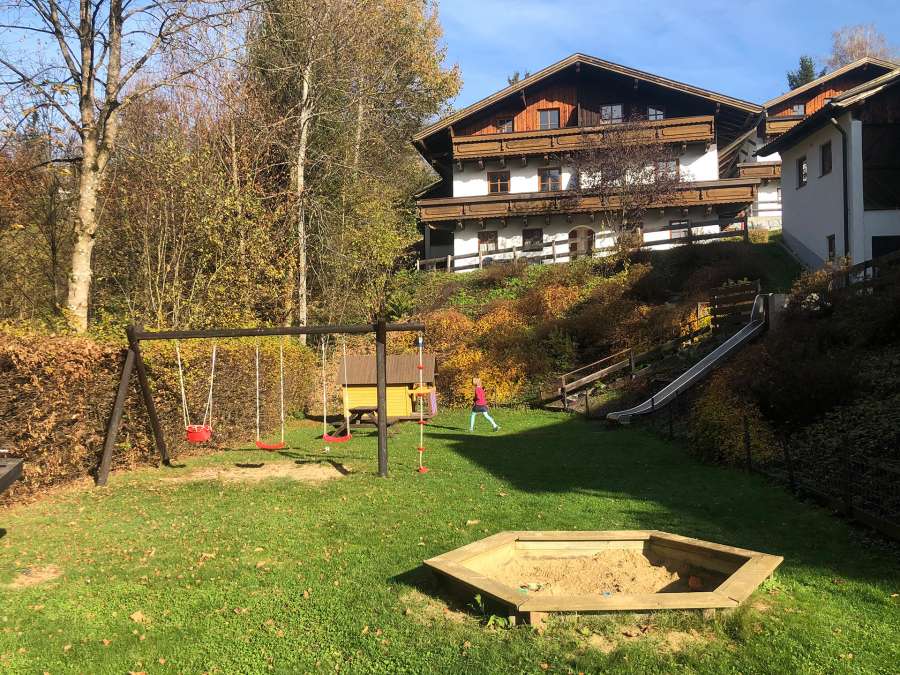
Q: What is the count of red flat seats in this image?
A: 2